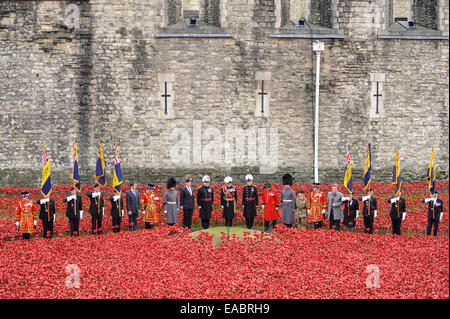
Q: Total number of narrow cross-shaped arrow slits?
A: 3